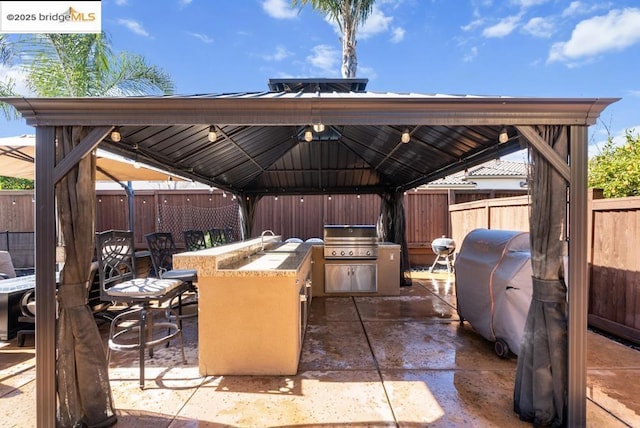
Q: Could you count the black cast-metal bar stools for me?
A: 5